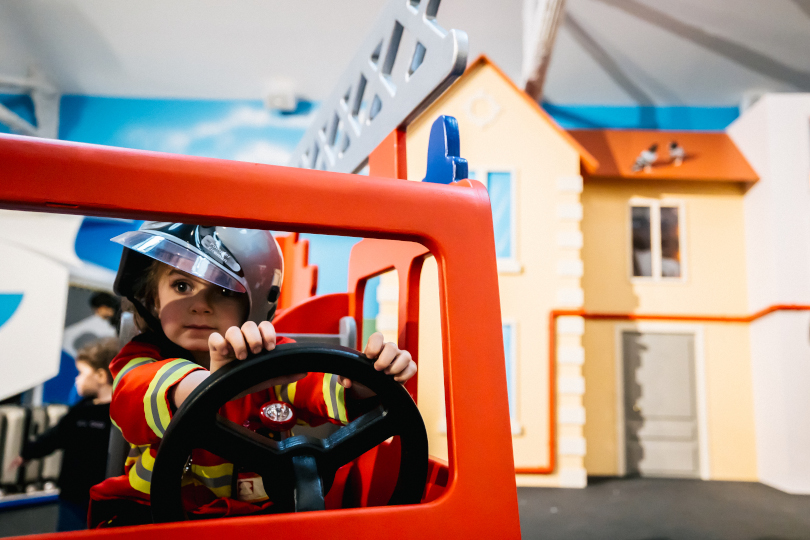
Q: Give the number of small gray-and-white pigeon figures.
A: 2